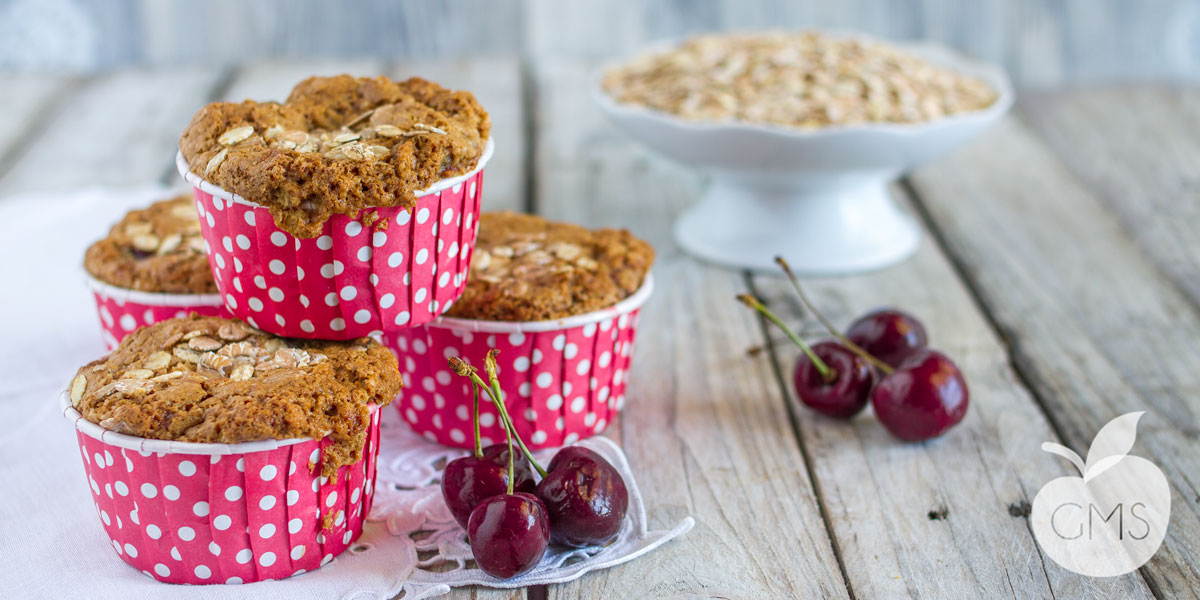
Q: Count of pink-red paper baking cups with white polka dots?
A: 4